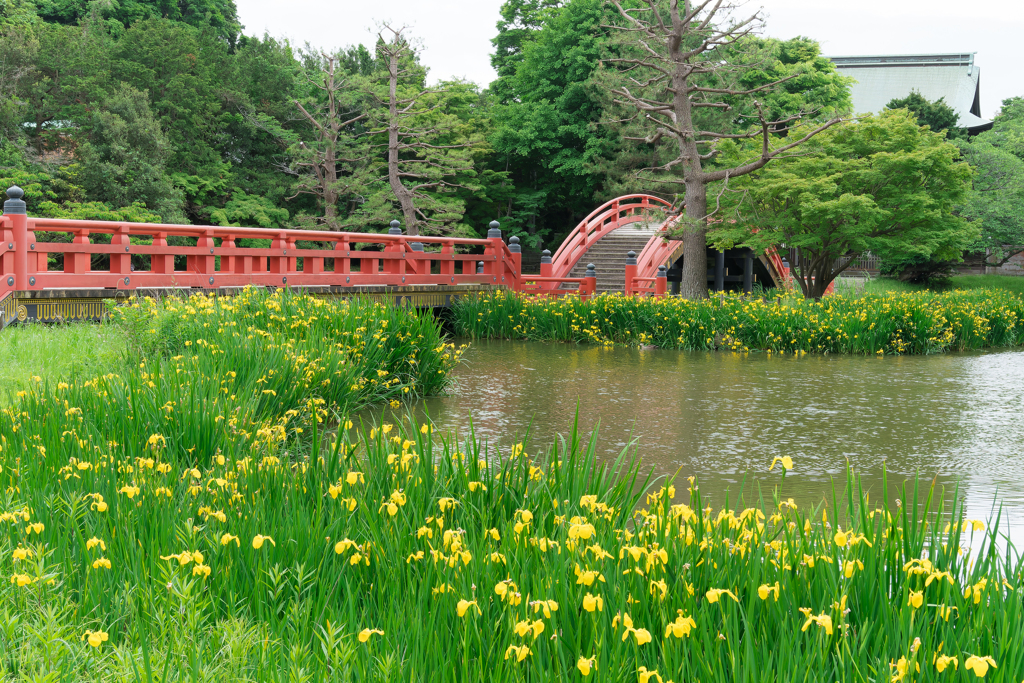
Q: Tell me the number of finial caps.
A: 11